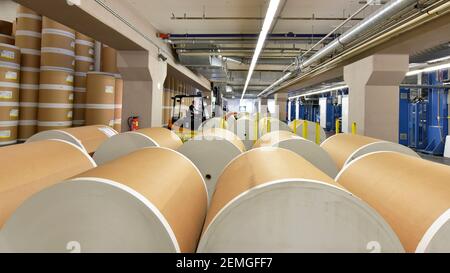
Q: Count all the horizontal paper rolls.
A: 13